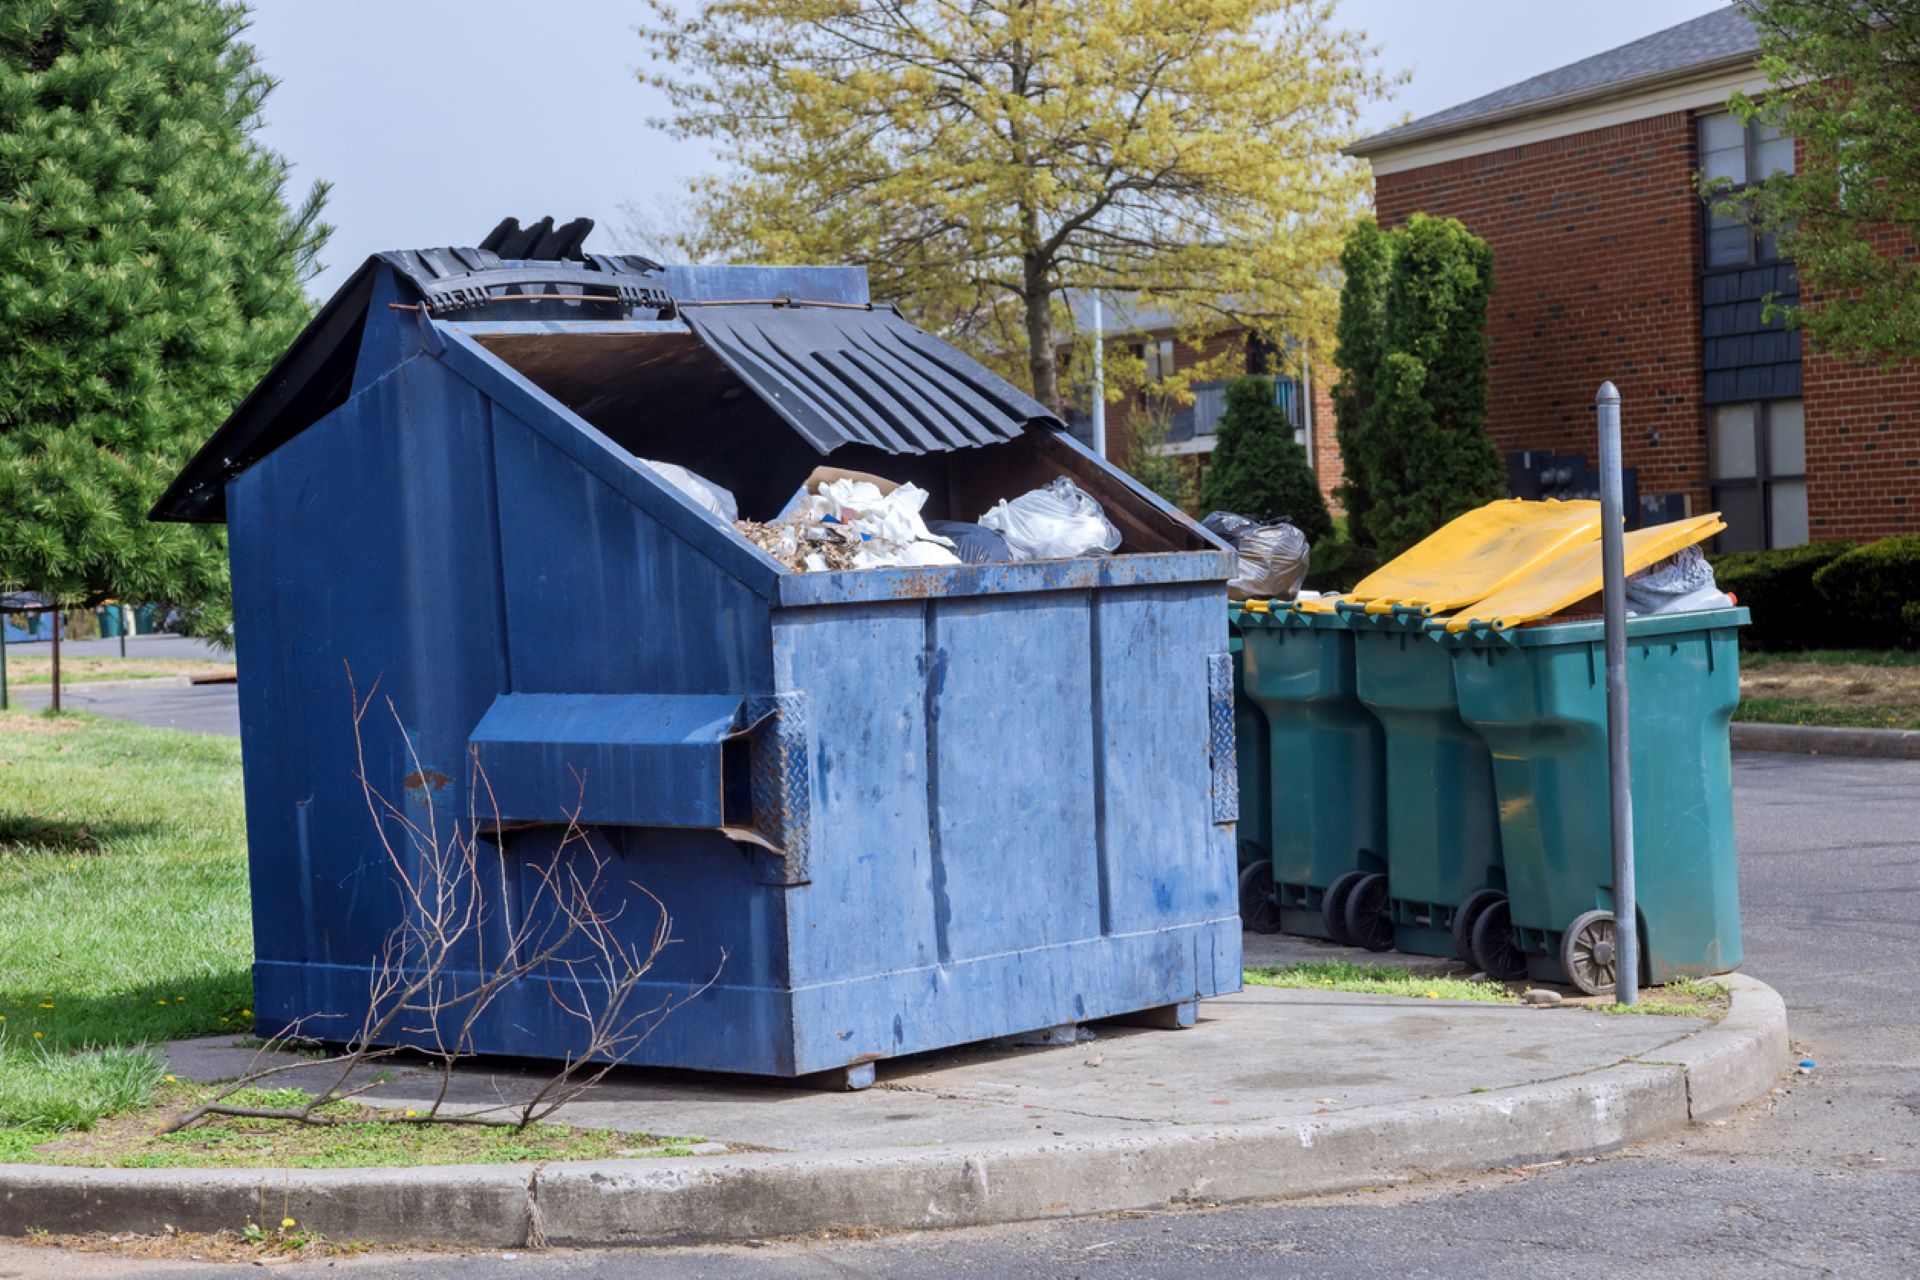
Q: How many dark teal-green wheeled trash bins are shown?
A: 4